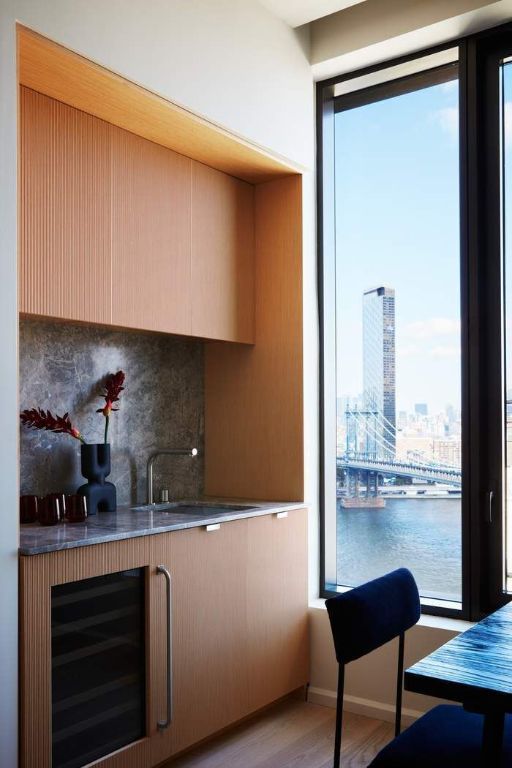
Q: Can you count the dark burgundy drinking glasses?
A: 4